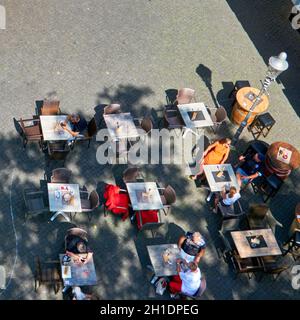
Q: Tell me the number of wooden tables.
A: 2